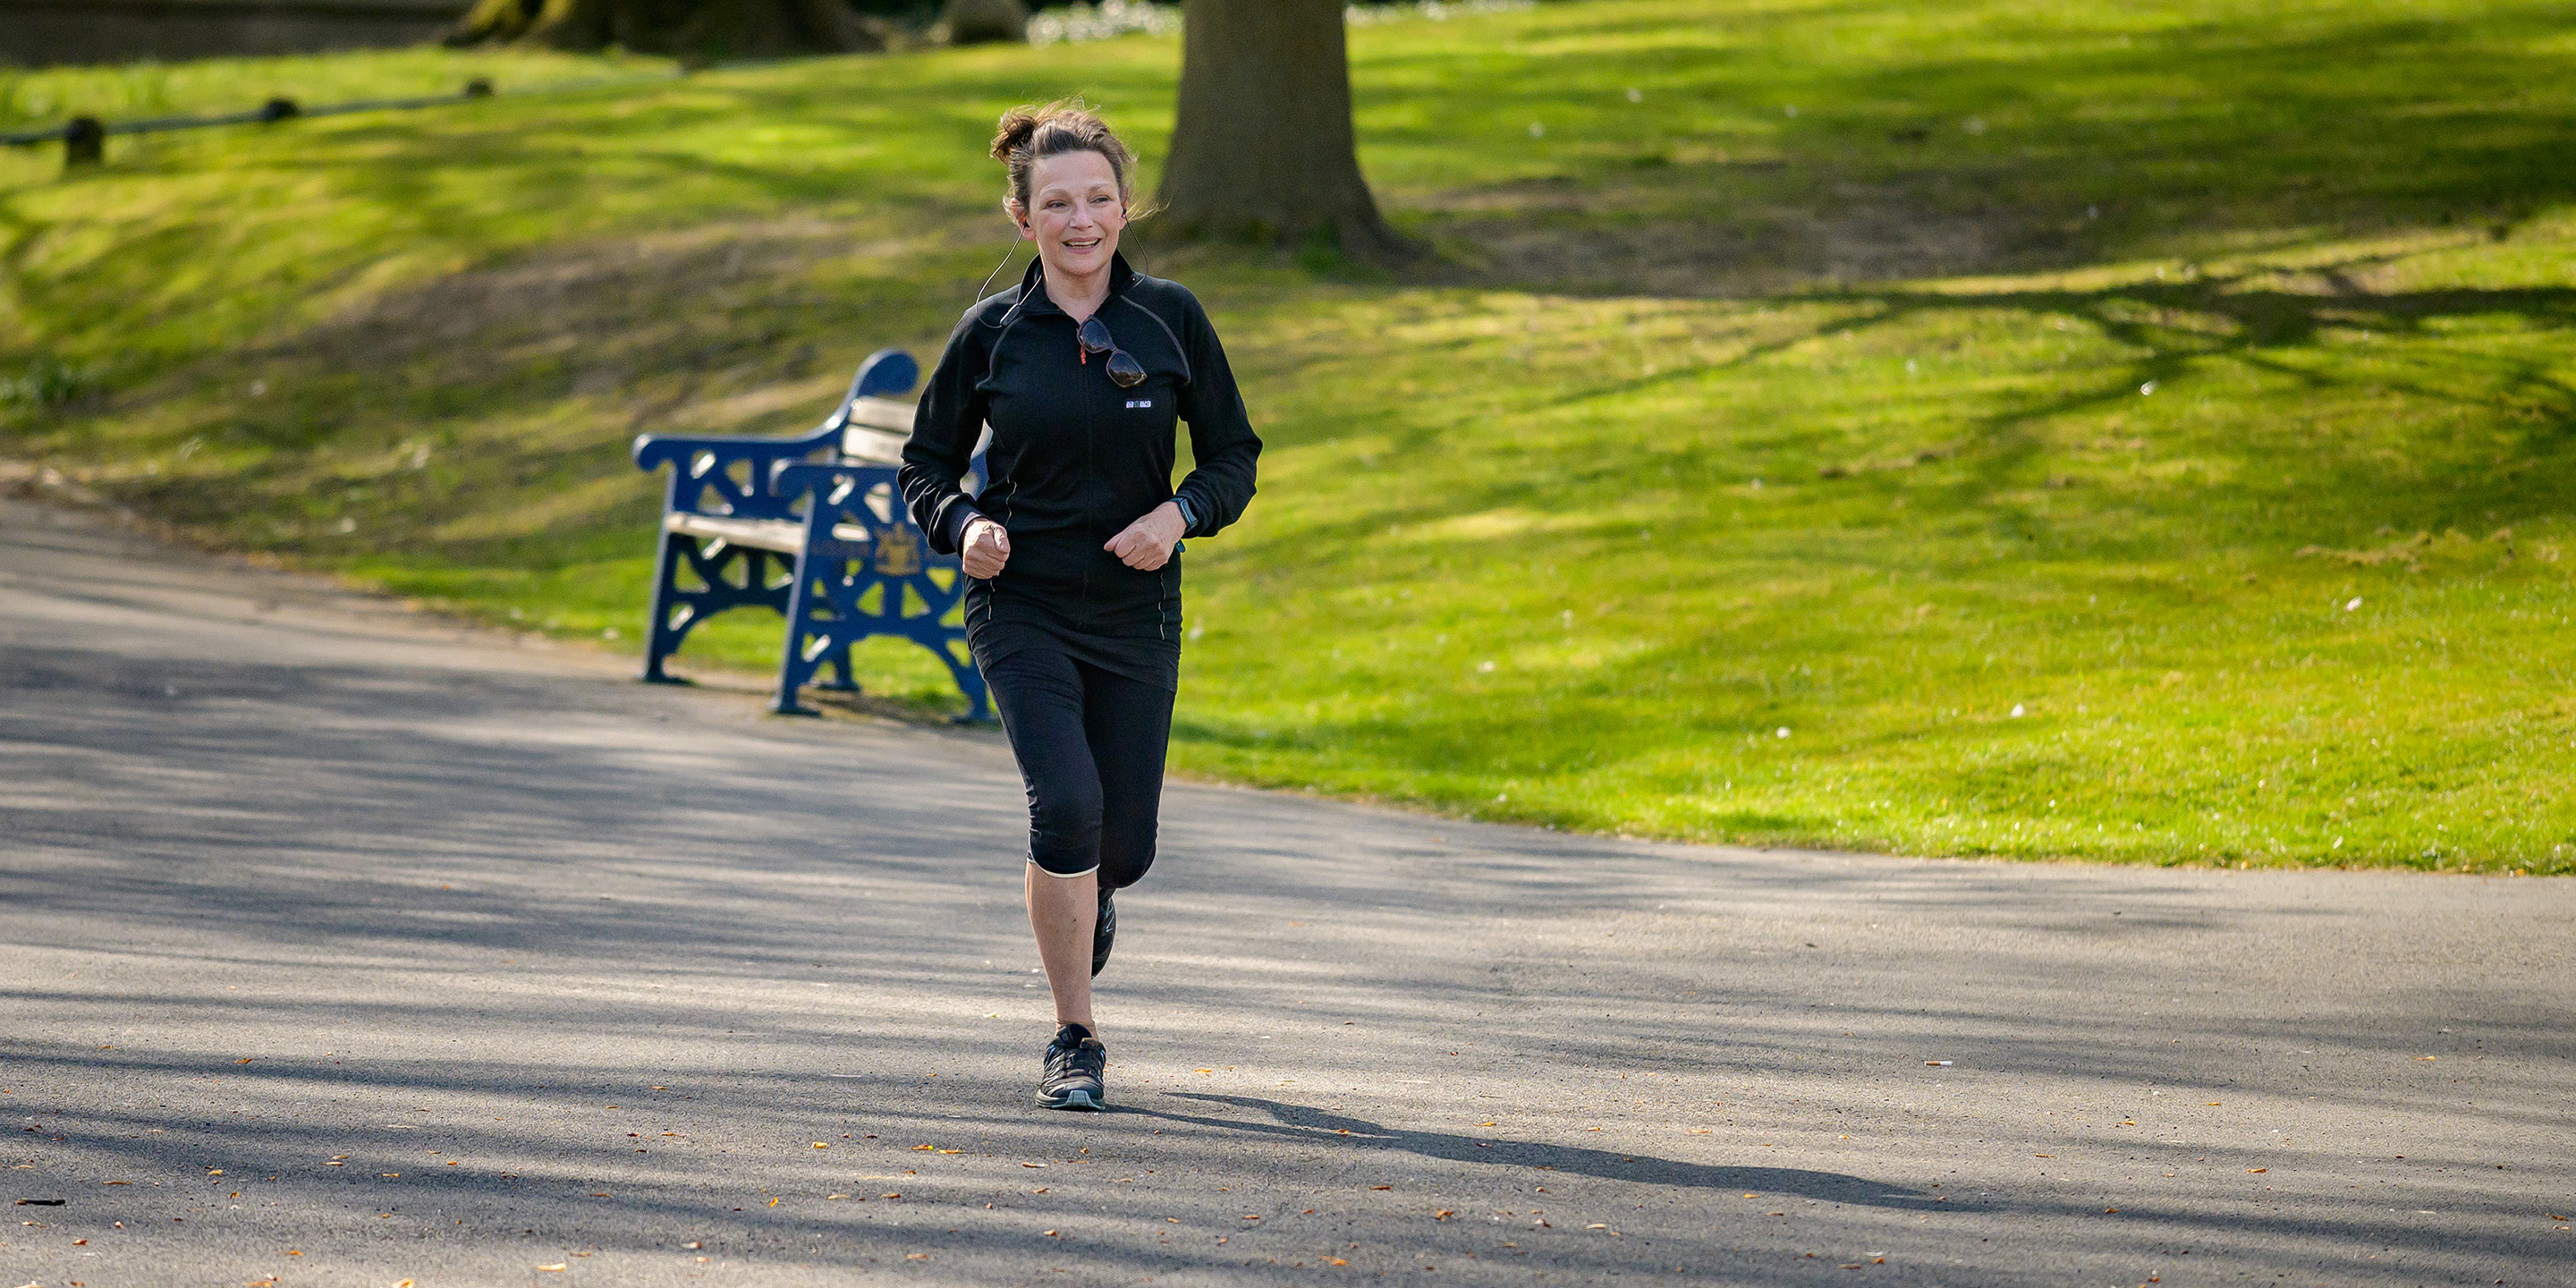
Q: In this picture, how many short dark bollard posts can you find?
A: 3